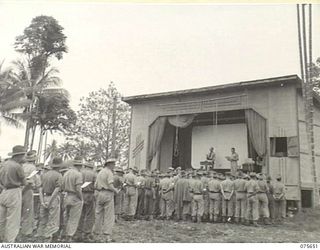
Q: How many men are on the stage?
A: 2